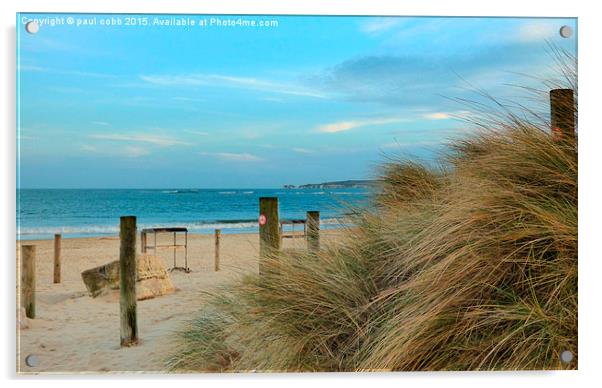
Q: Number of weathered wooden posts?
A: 7